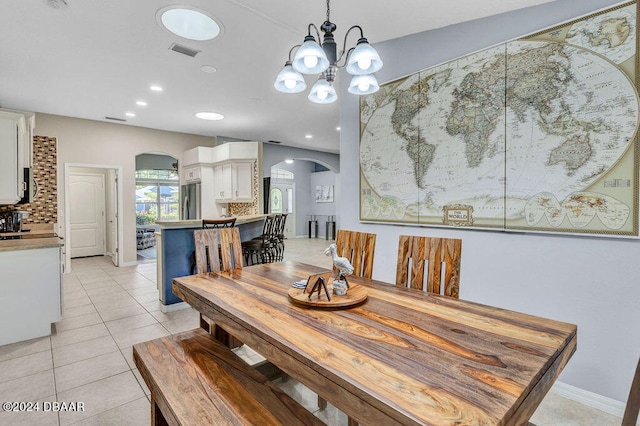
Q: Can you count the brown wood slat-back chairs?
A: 3